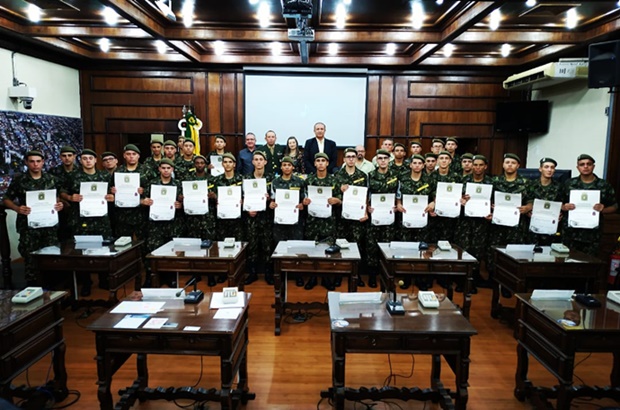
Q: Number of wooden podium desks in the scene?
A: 9